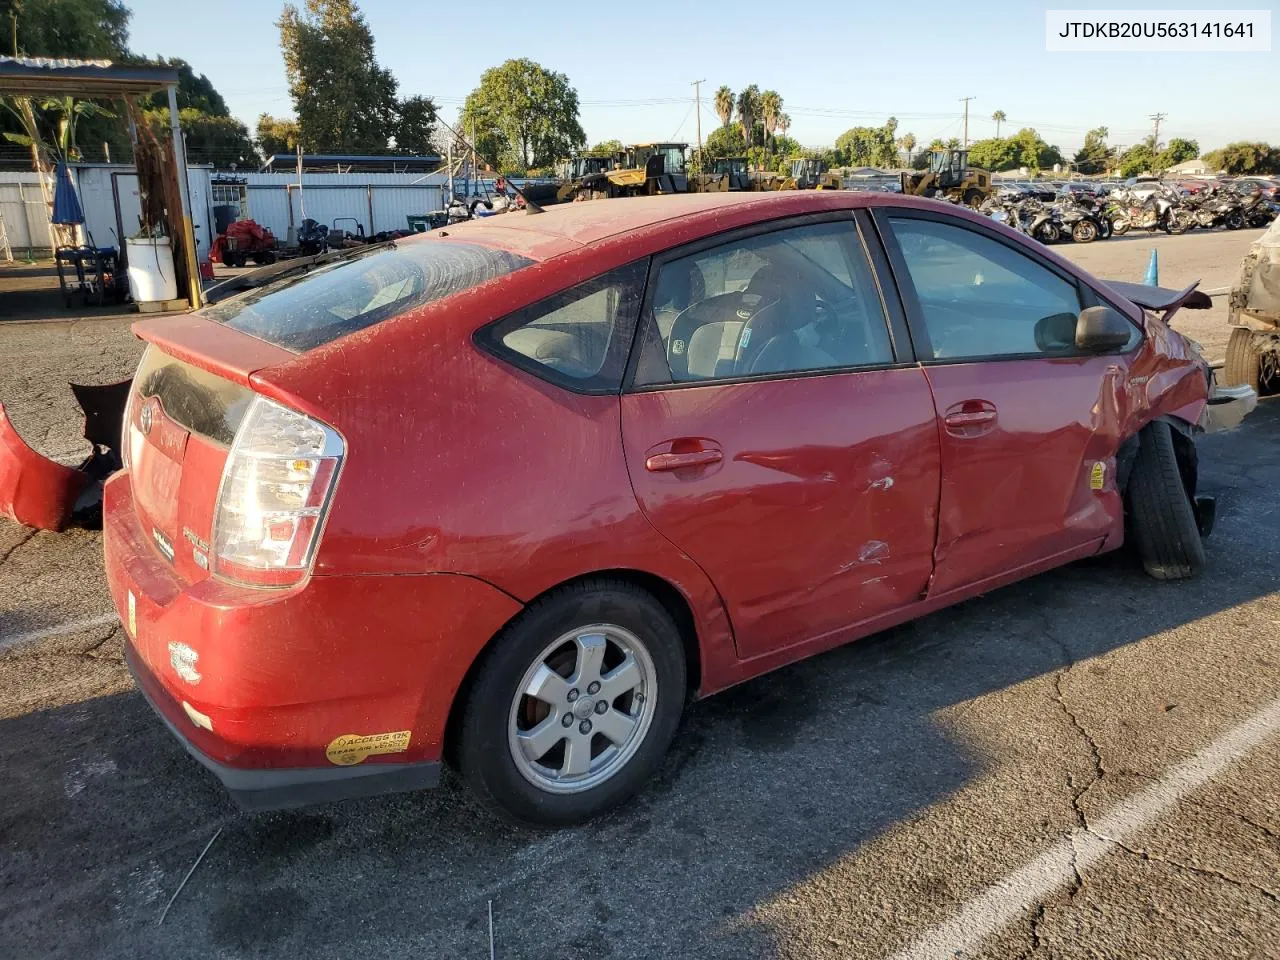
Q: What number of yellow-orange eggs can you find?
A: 0